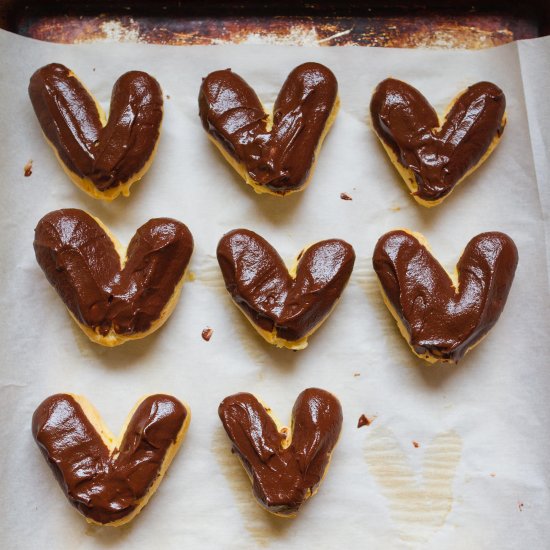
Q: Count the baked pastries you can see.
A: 8